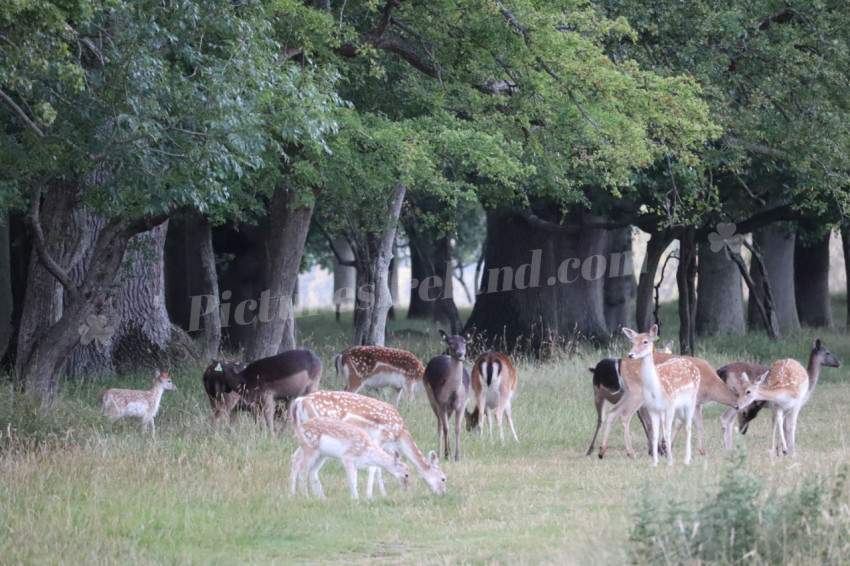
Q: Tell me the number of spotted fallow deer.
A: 6